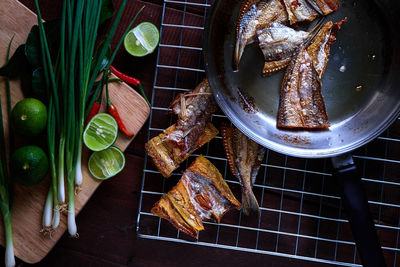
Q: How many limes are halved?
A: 3